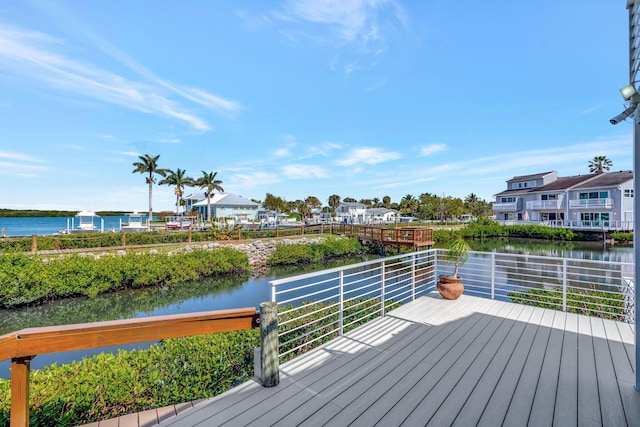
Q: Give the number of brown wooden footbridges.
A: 1